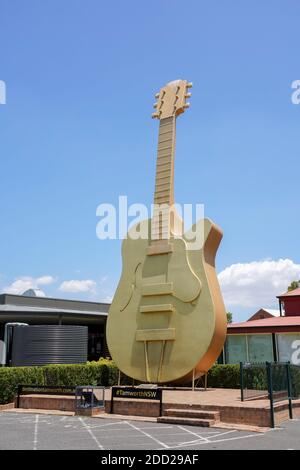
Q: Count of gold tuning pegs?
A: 6